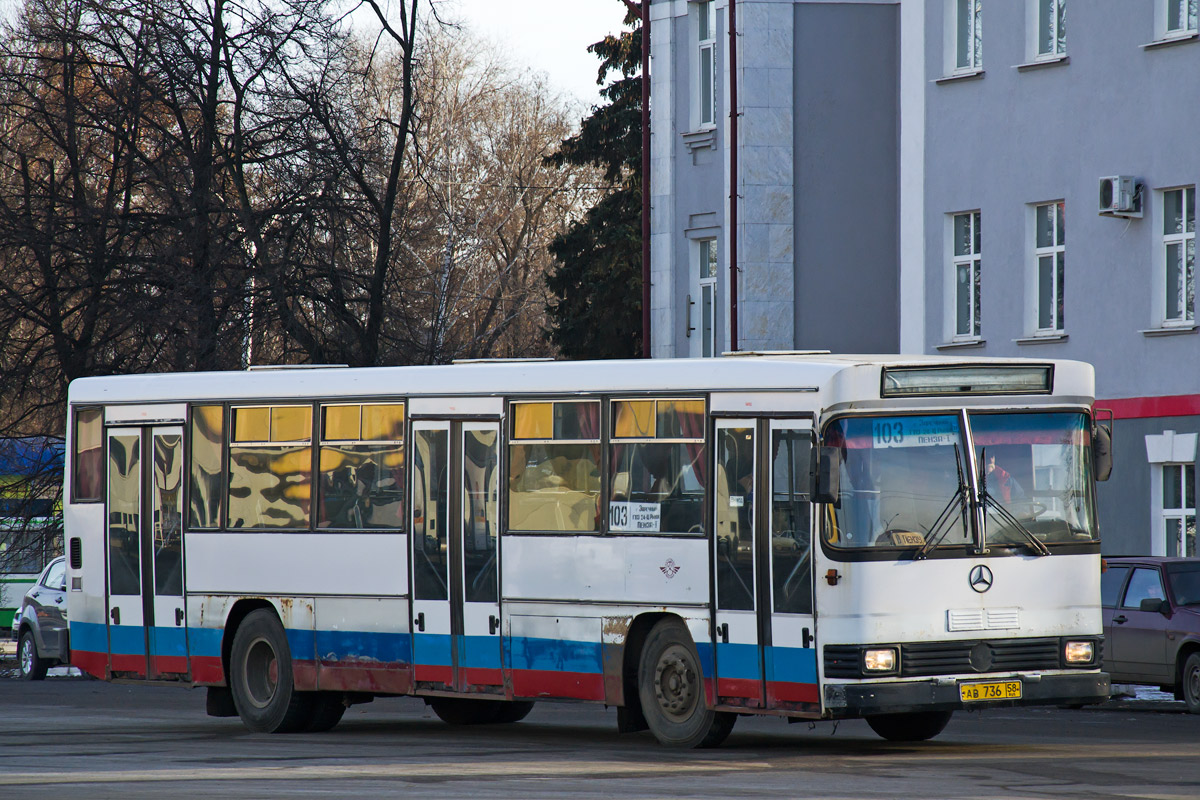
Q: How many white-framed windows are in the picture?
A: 9